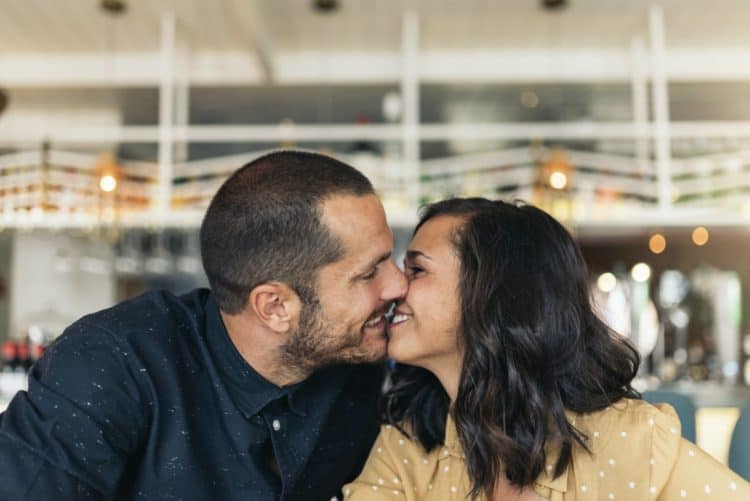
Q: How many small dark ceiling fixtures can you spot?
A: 3